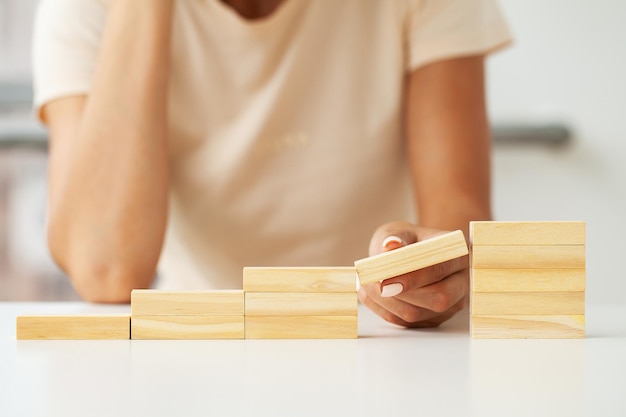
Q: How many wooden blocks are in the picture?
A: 12